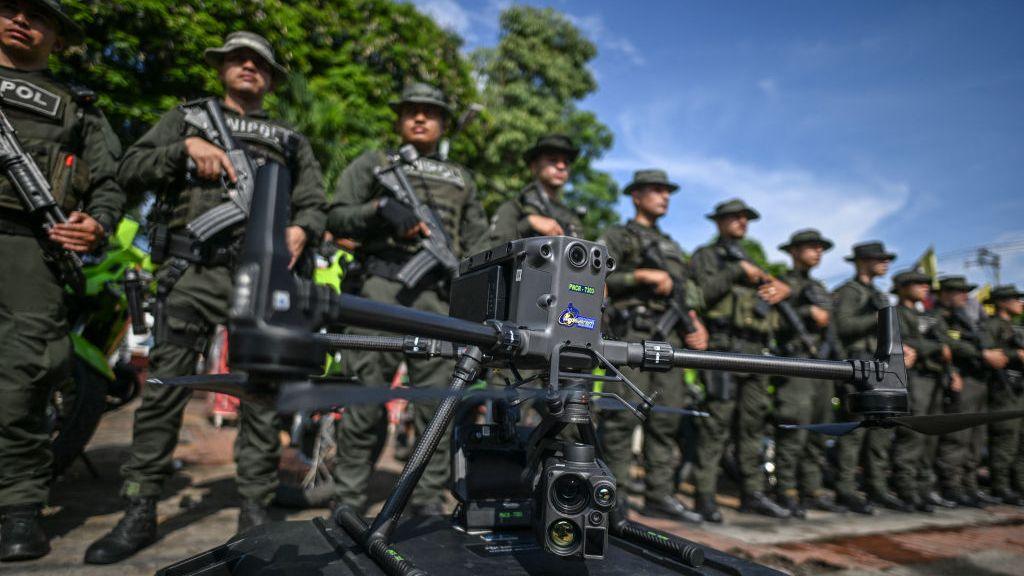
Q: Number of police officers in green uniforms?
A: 11